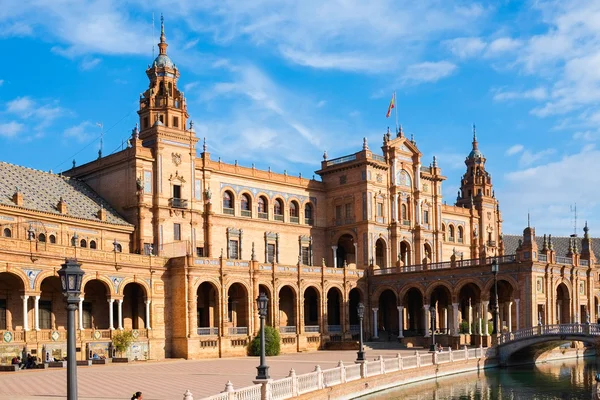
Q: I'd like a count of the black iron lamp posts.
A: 5